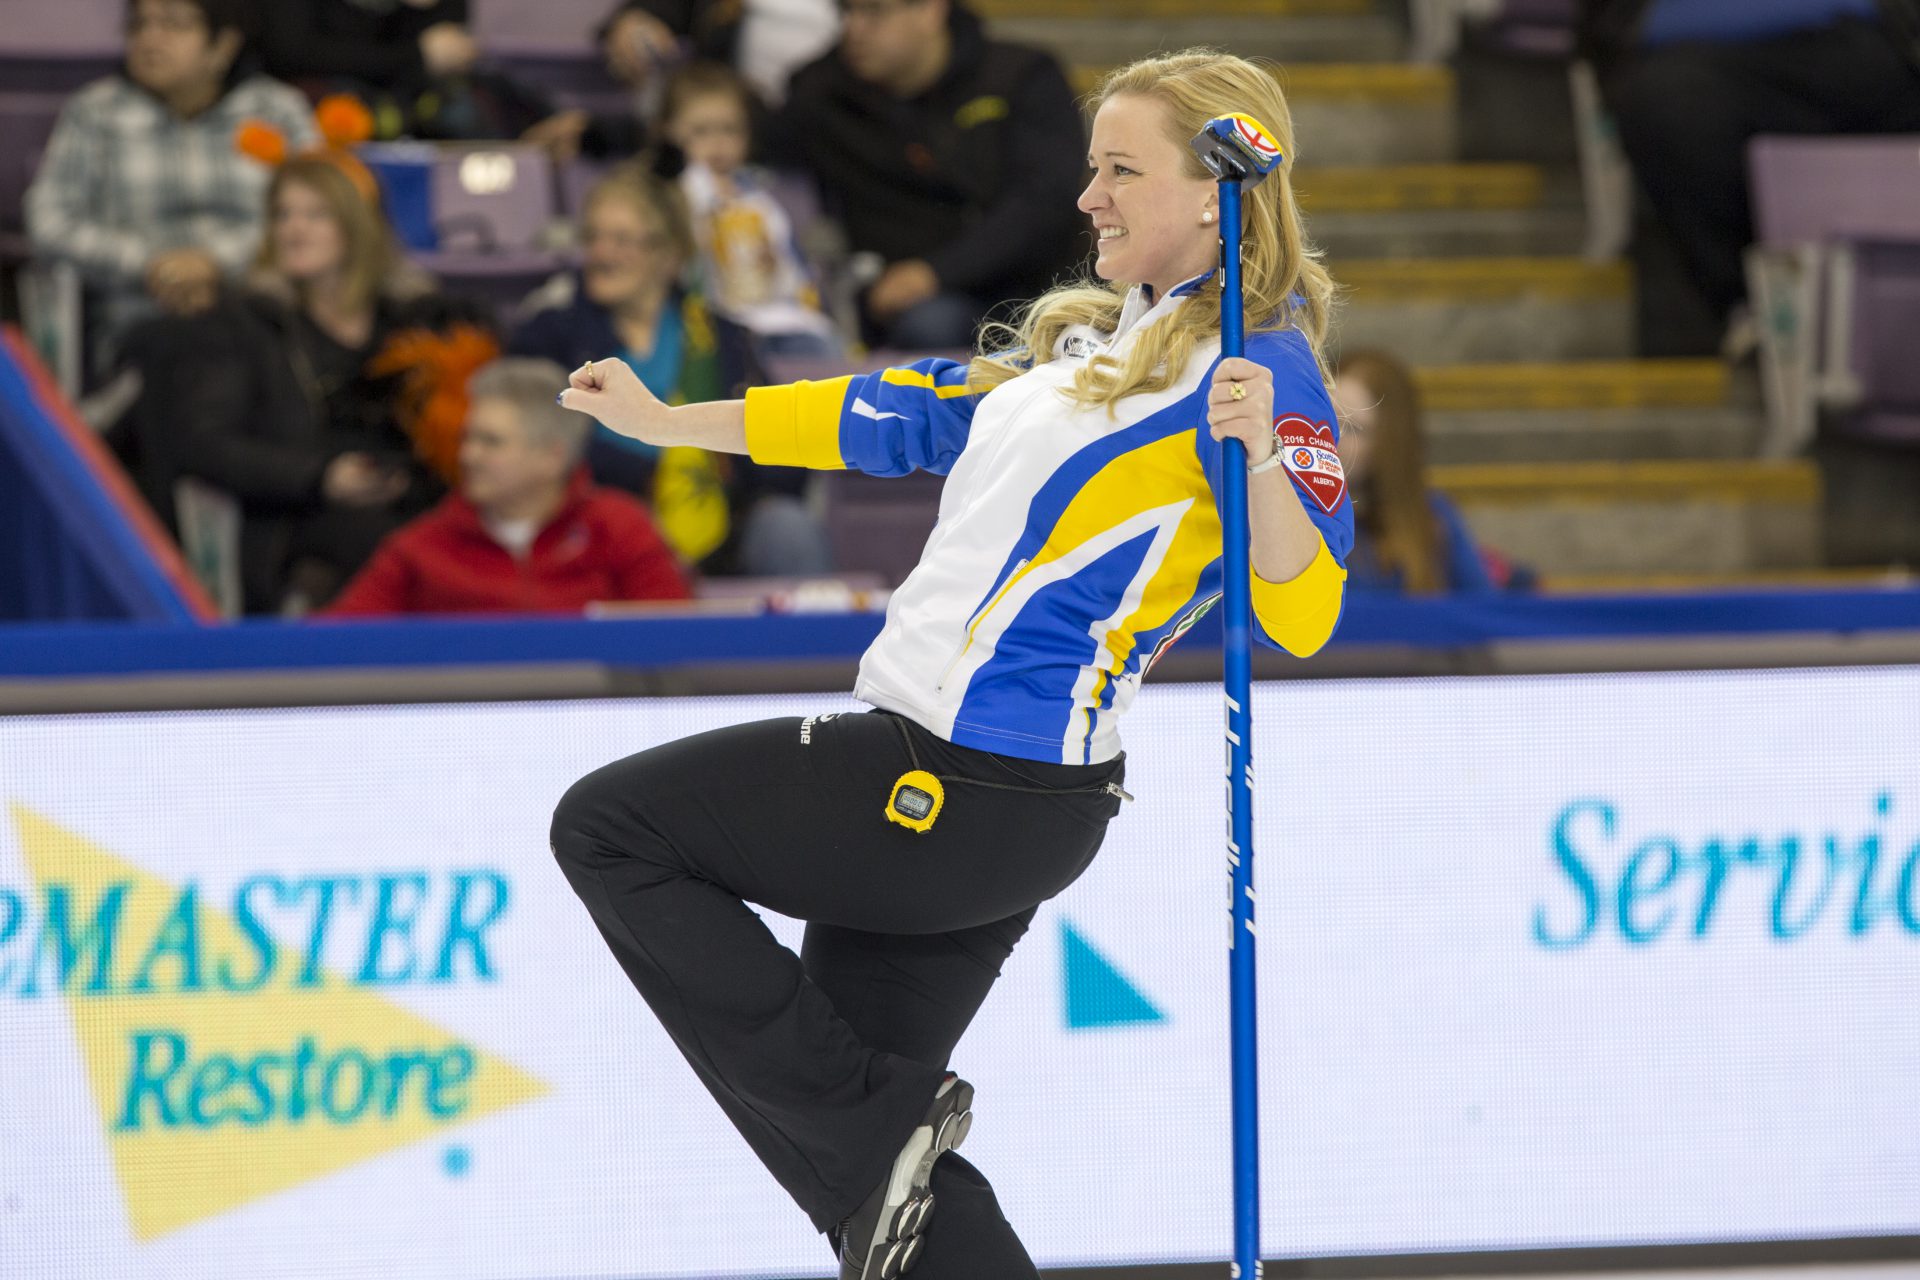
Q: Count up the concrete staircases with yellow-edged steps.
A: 1